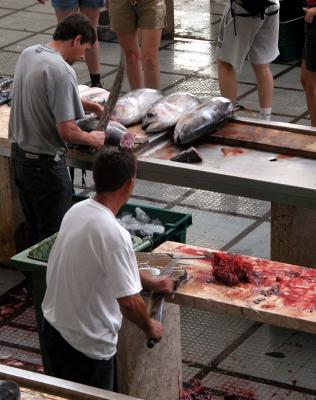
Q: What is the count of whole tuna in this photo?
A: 3